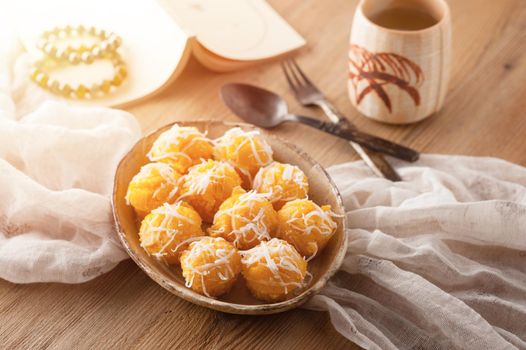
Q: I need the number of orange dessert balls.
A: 10